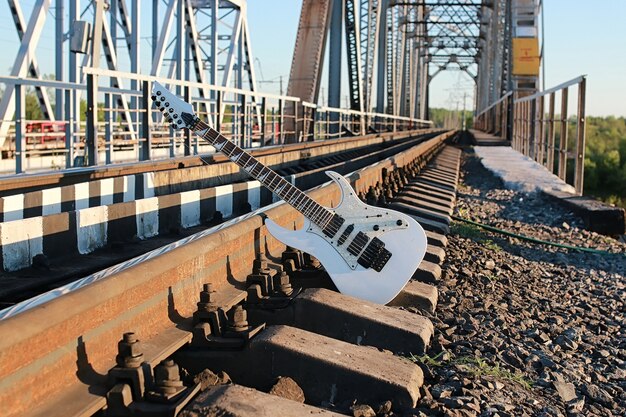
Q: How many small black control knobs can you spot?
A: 2